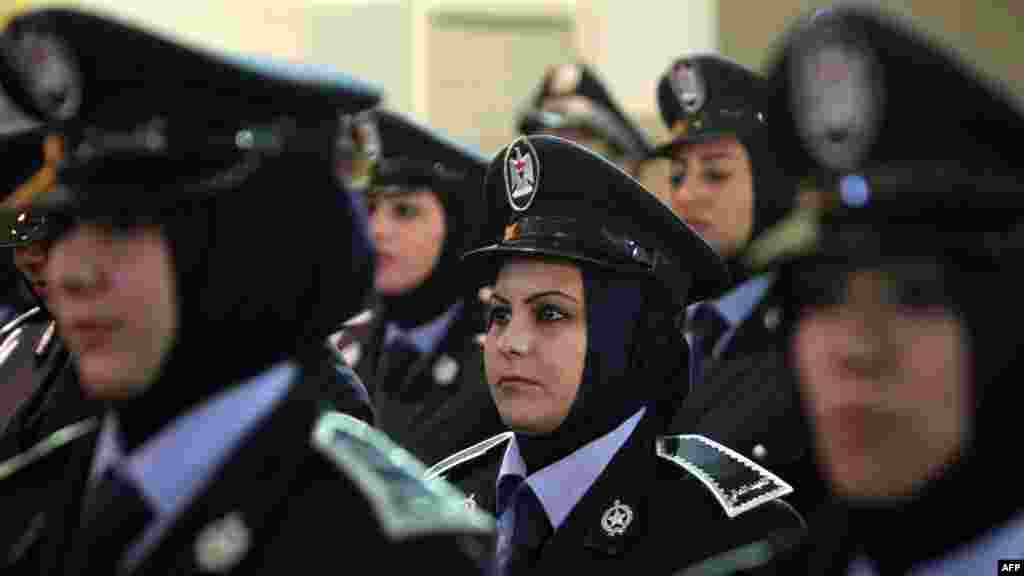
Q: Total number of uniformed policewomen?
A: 7